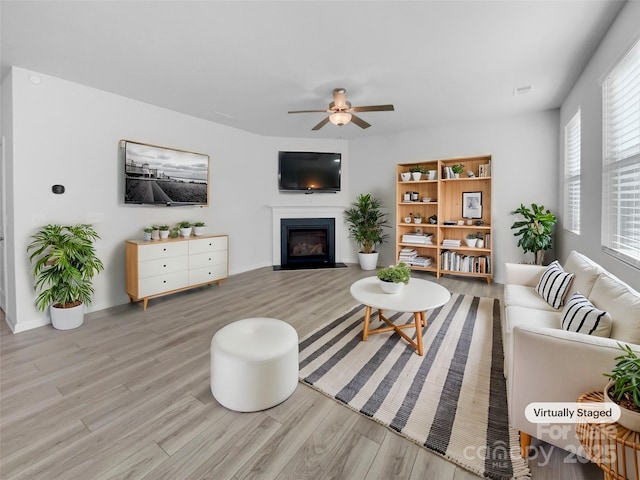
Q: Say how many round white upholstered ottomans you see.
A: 1